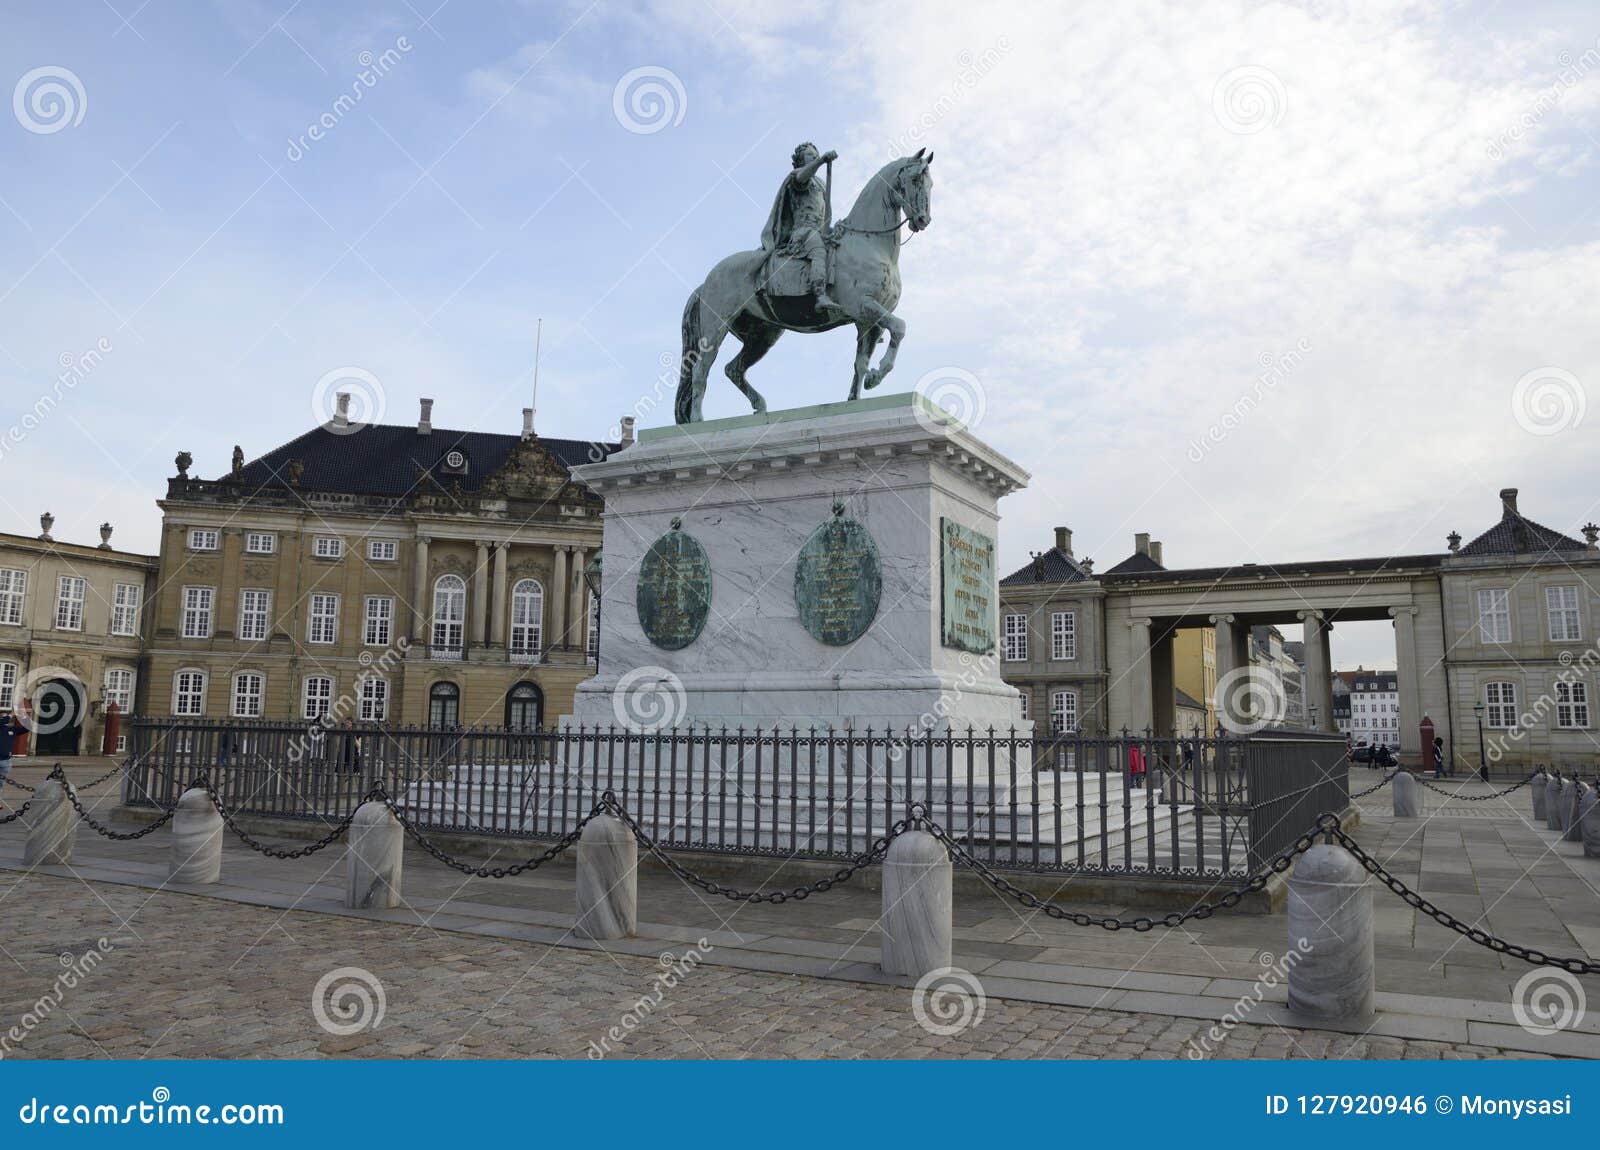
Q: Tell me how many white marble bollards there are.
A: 11